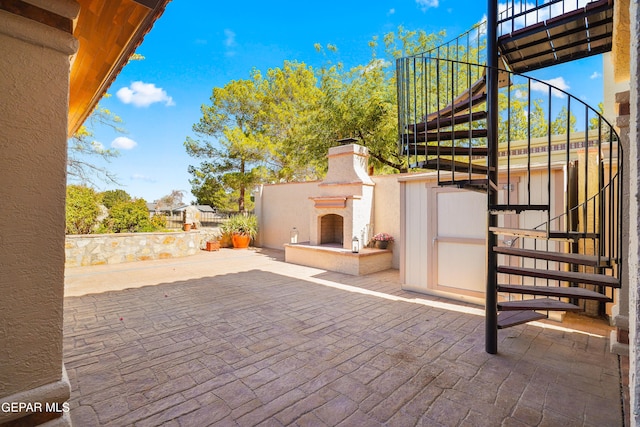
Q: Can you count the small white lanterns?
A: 2